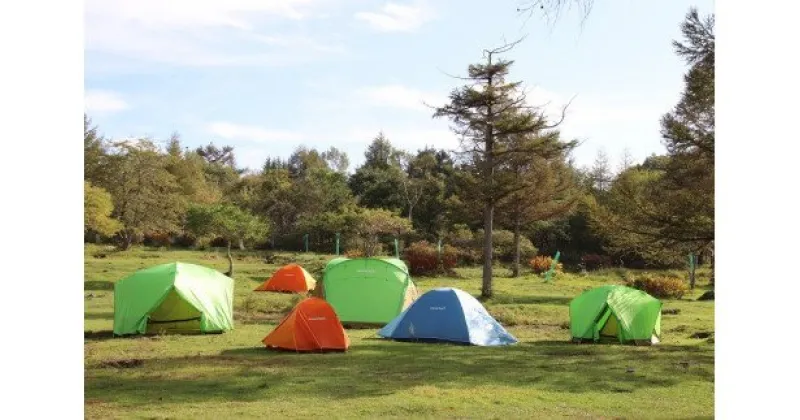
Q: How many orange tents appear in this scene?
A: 2